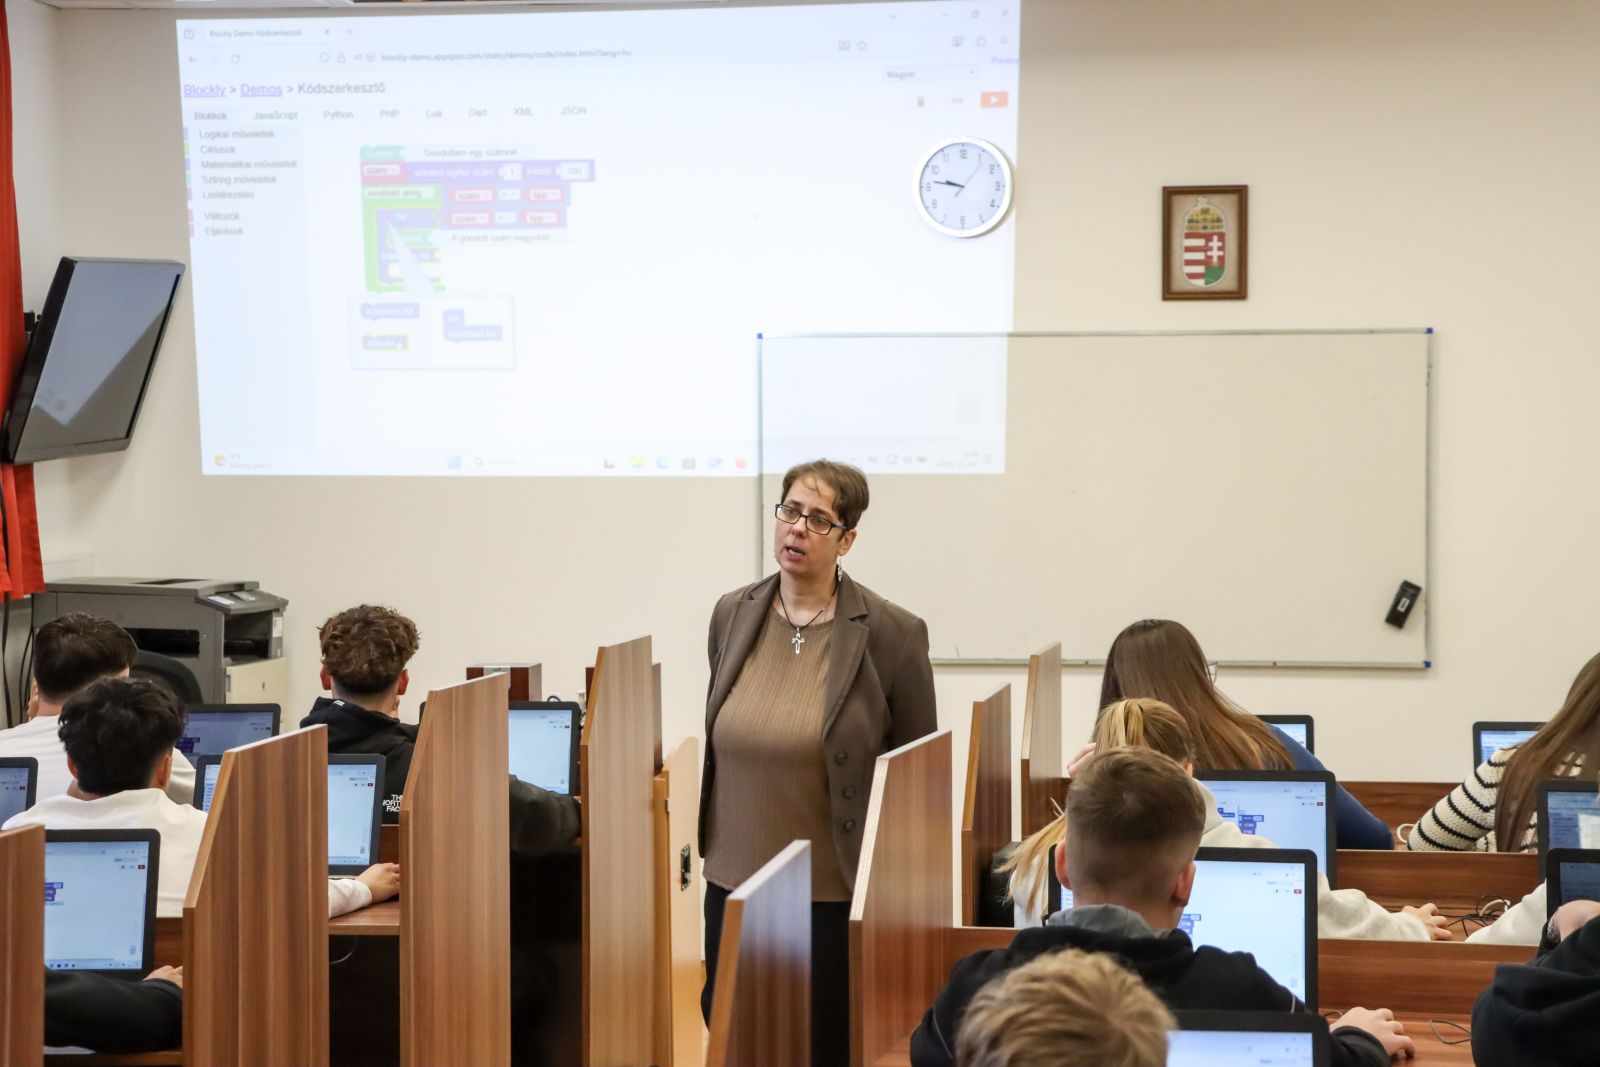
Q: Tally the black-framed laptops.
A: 12